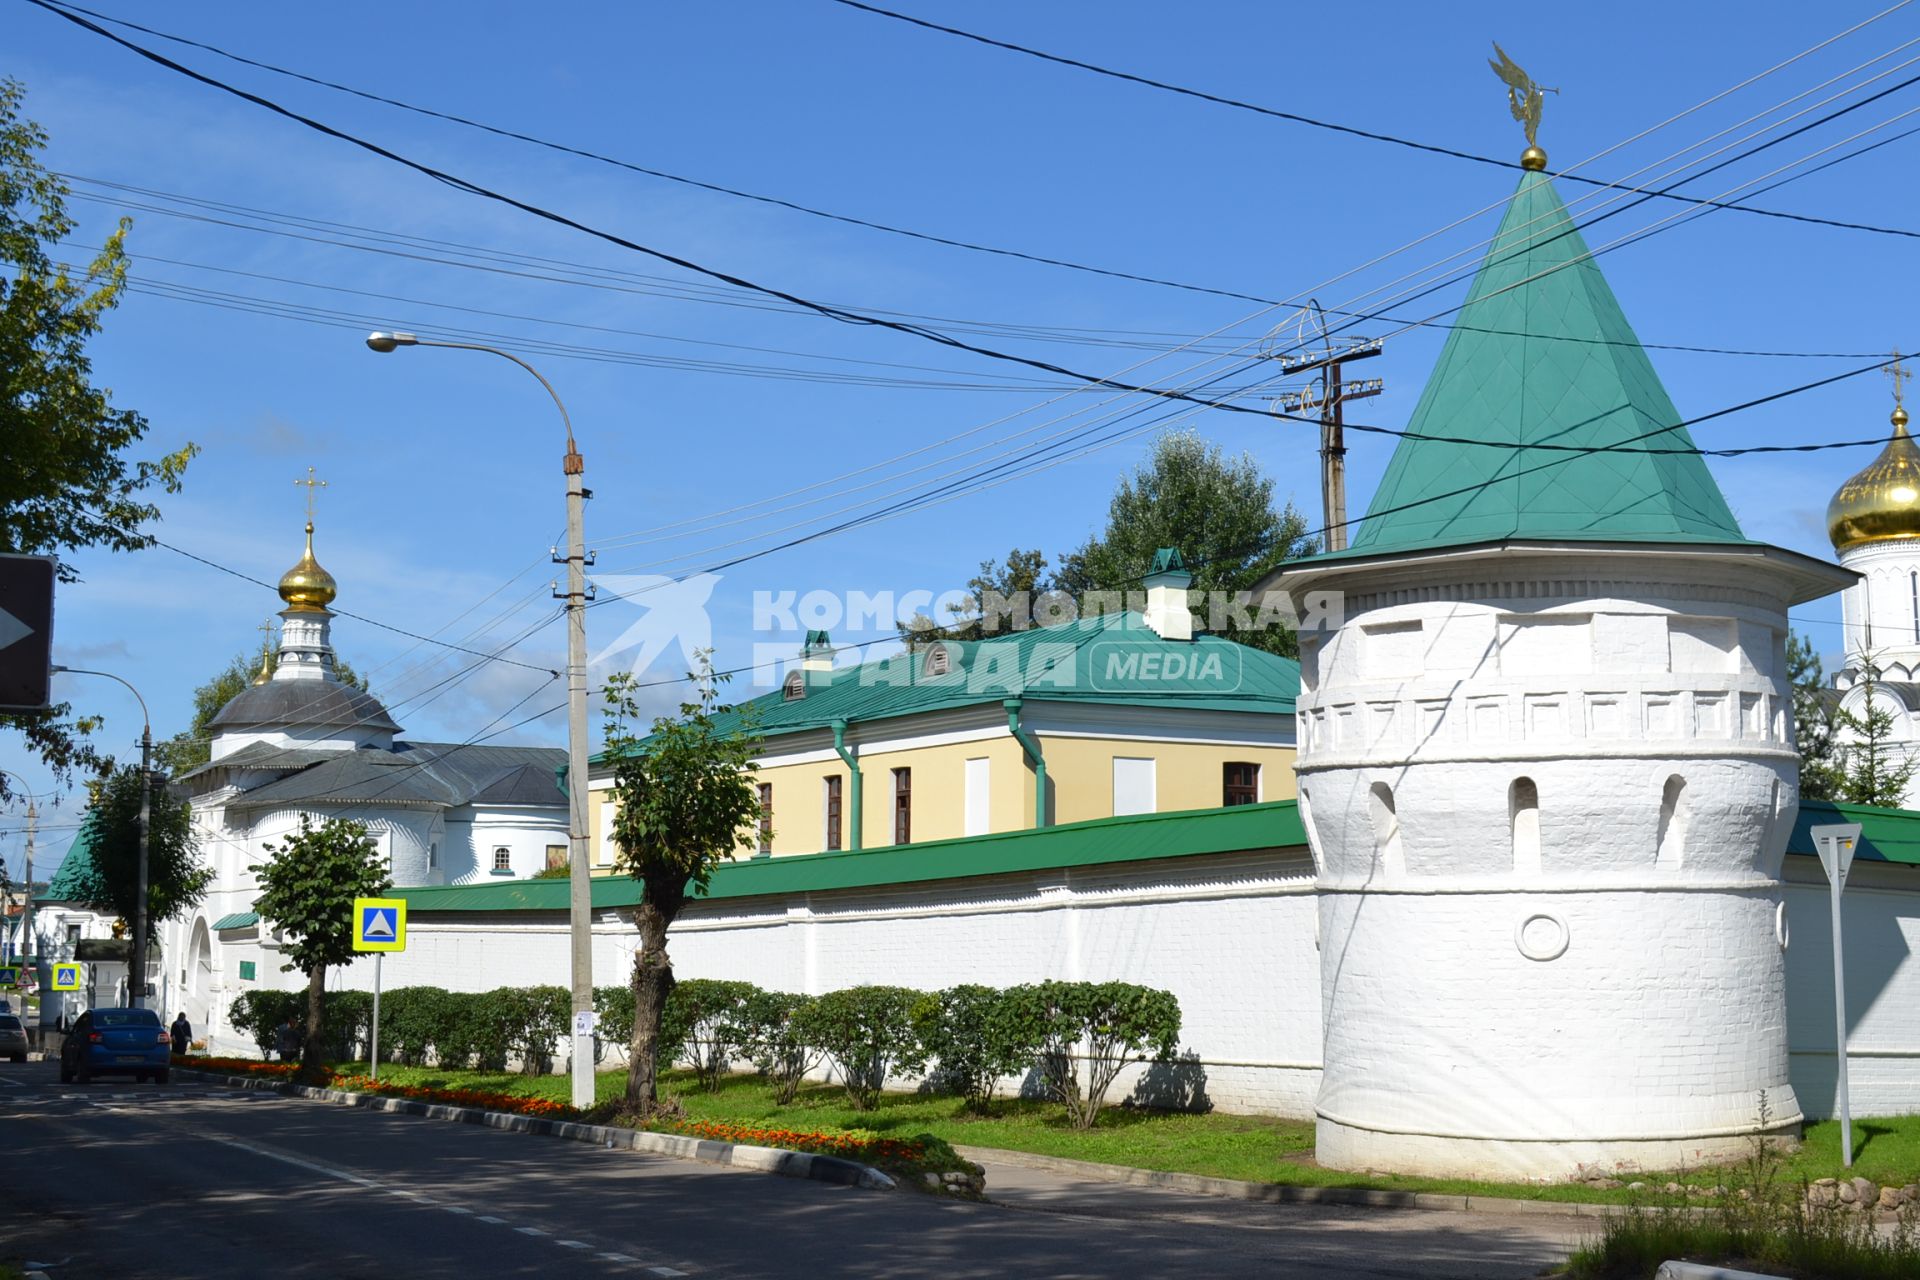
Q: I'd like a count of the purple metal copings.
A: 0